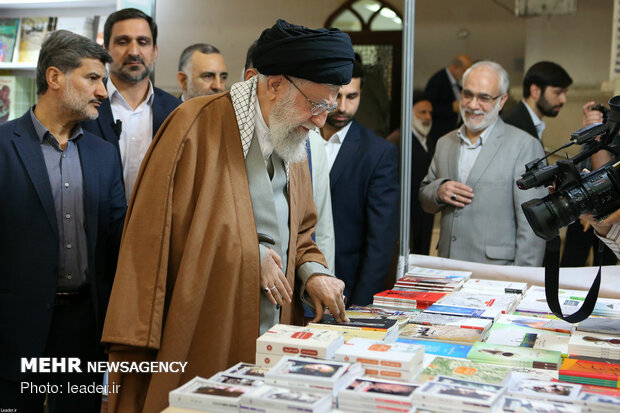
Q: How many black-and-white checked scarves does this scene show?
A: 1